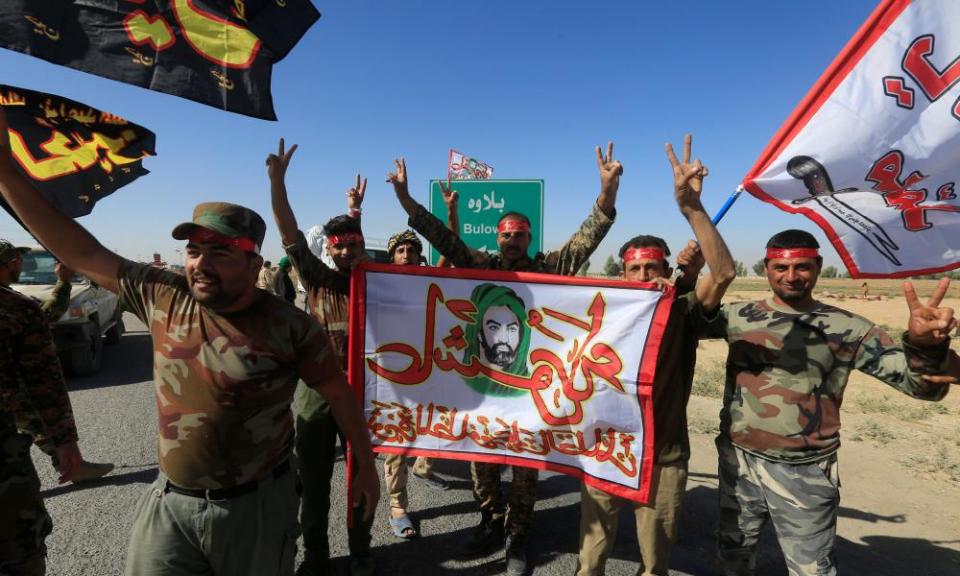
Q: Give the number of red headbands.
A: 5